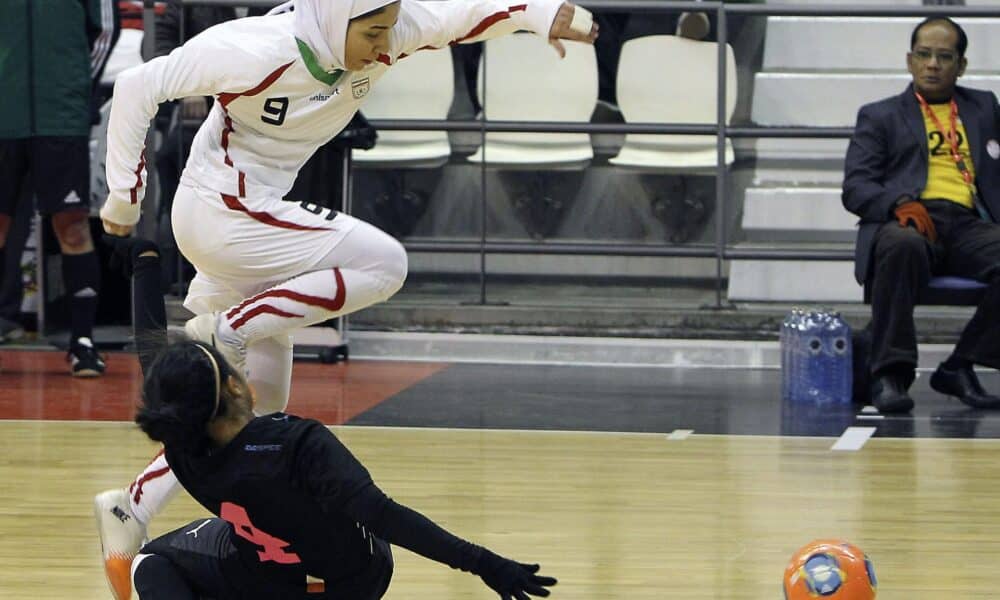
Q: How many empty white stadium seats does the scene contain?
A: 3